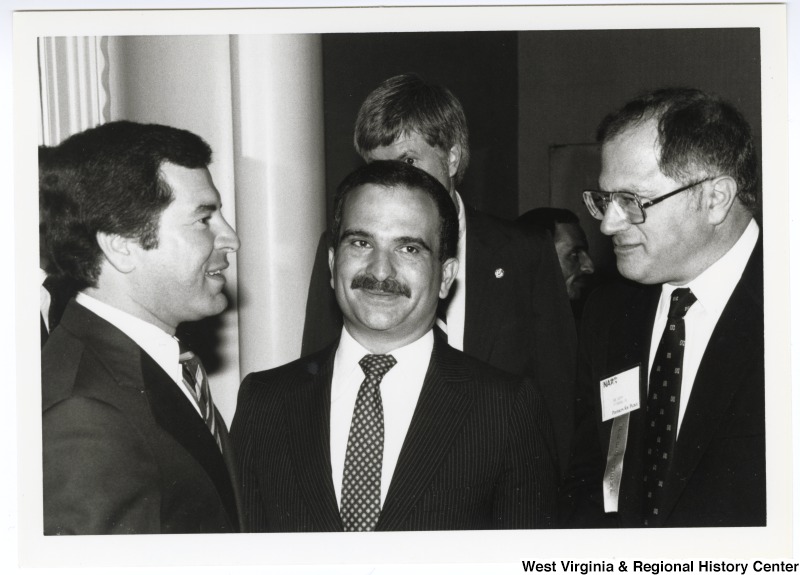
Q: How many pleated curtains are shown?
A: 1